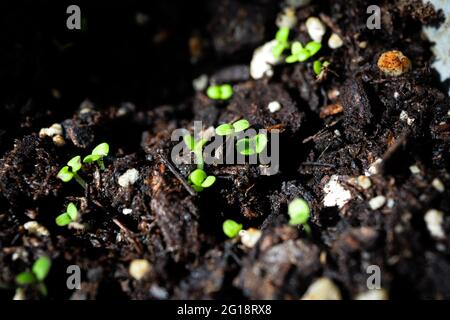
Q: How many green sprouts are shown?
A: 14